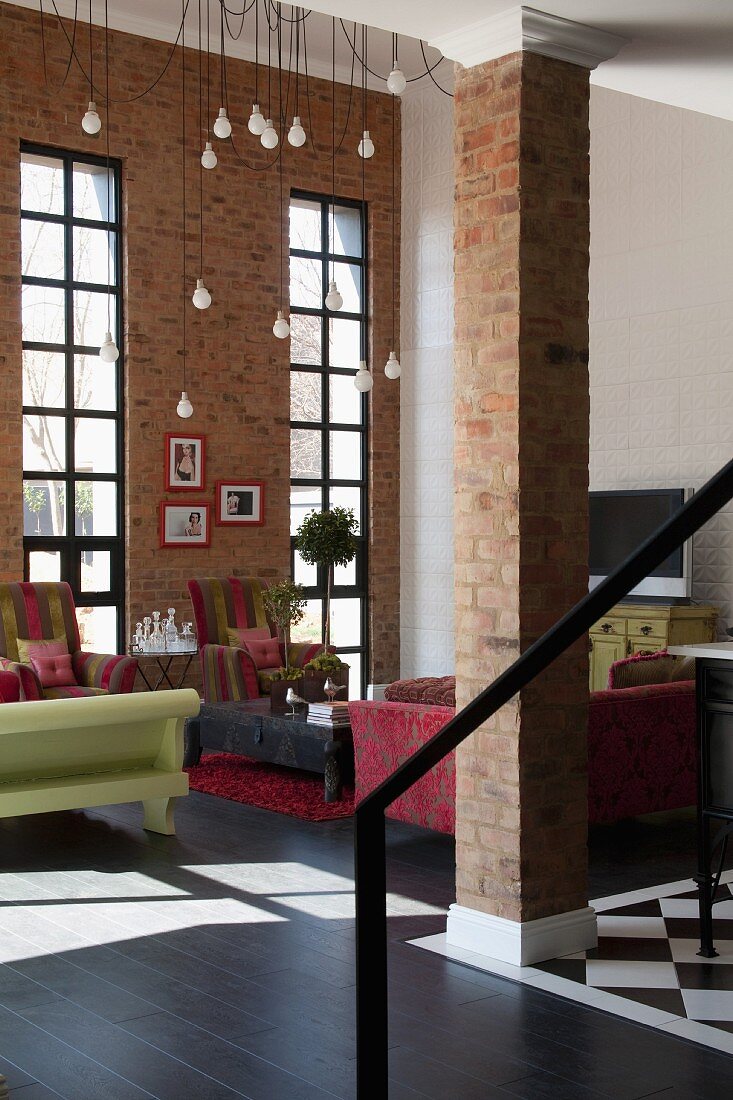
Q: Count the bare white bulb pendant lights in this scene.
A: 15